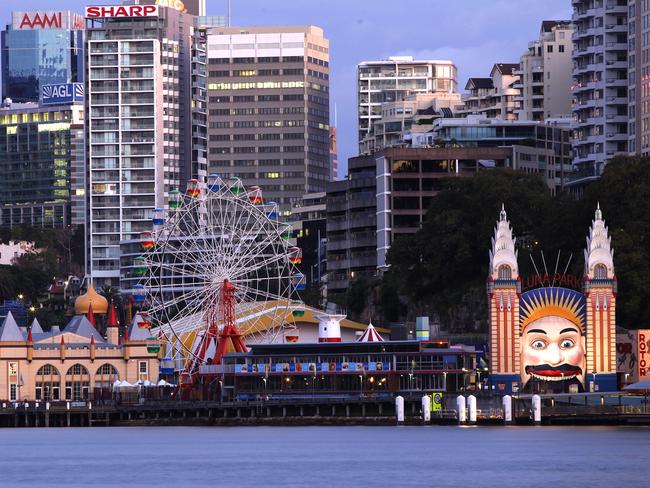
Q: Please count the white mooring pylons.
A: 6